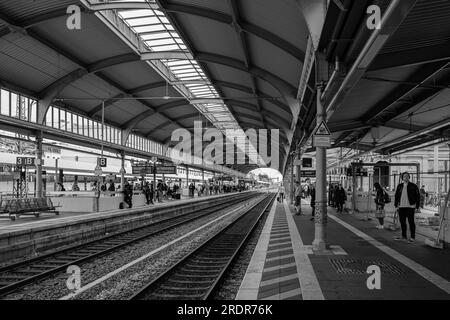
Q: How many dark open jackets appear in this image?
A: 1